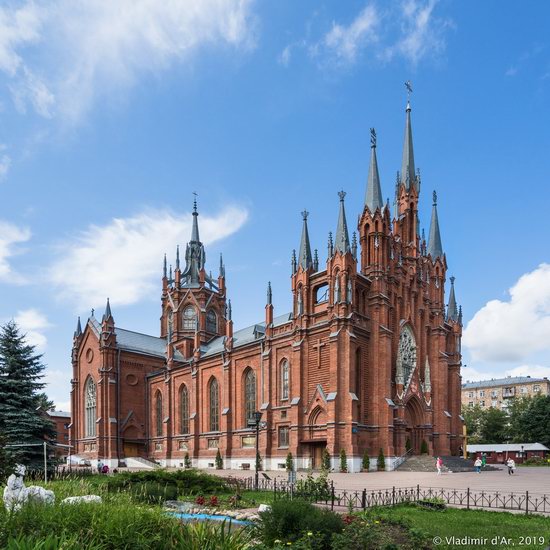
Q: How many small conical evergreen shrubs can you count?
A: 10